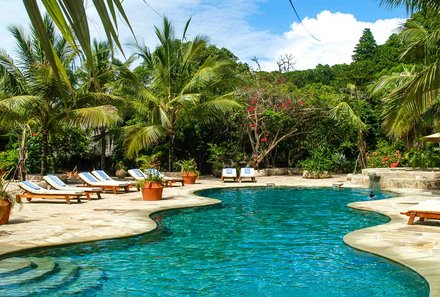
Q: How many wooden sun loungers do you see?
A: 9